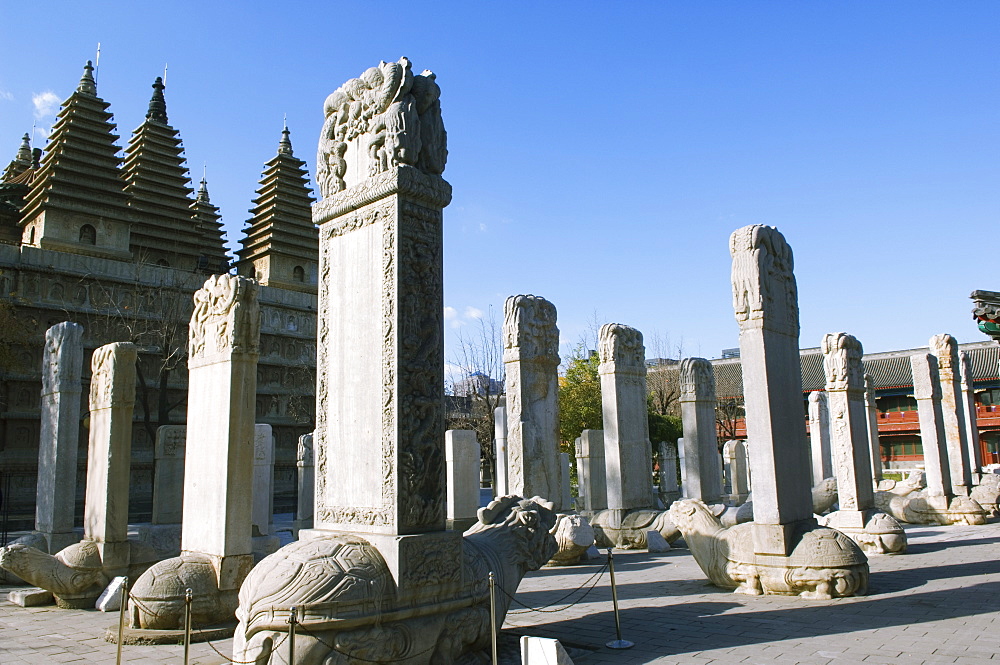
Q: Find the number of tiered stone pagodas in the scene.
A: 5